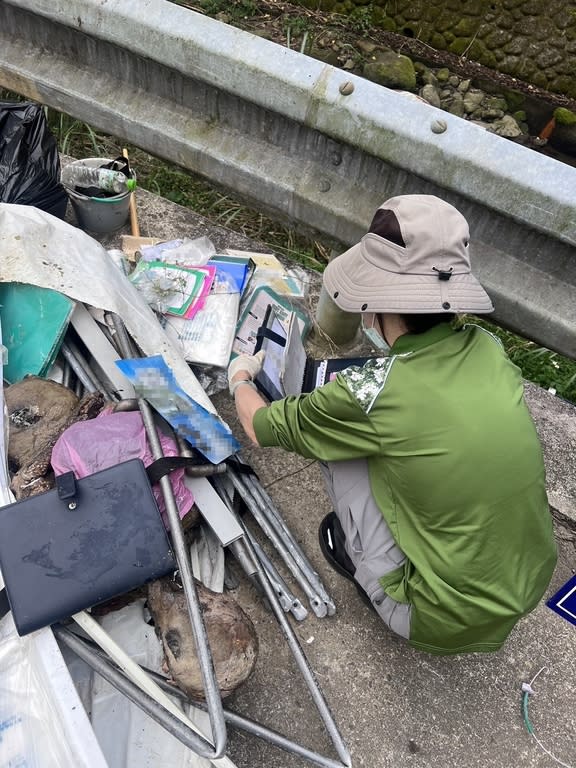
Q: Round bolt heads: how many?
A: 4